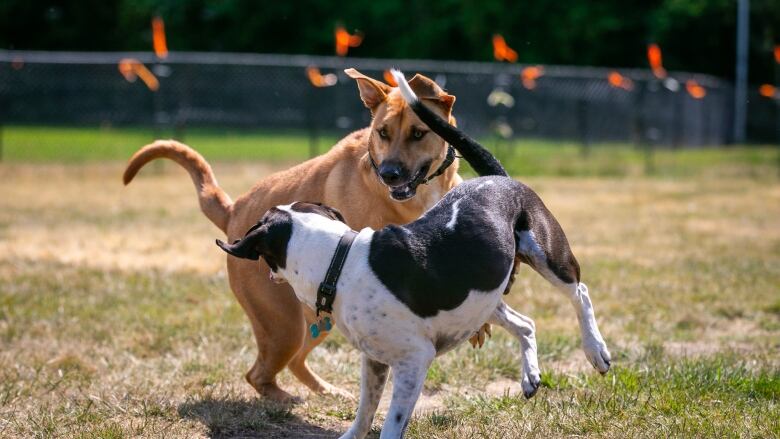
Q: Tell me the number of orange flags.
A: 12